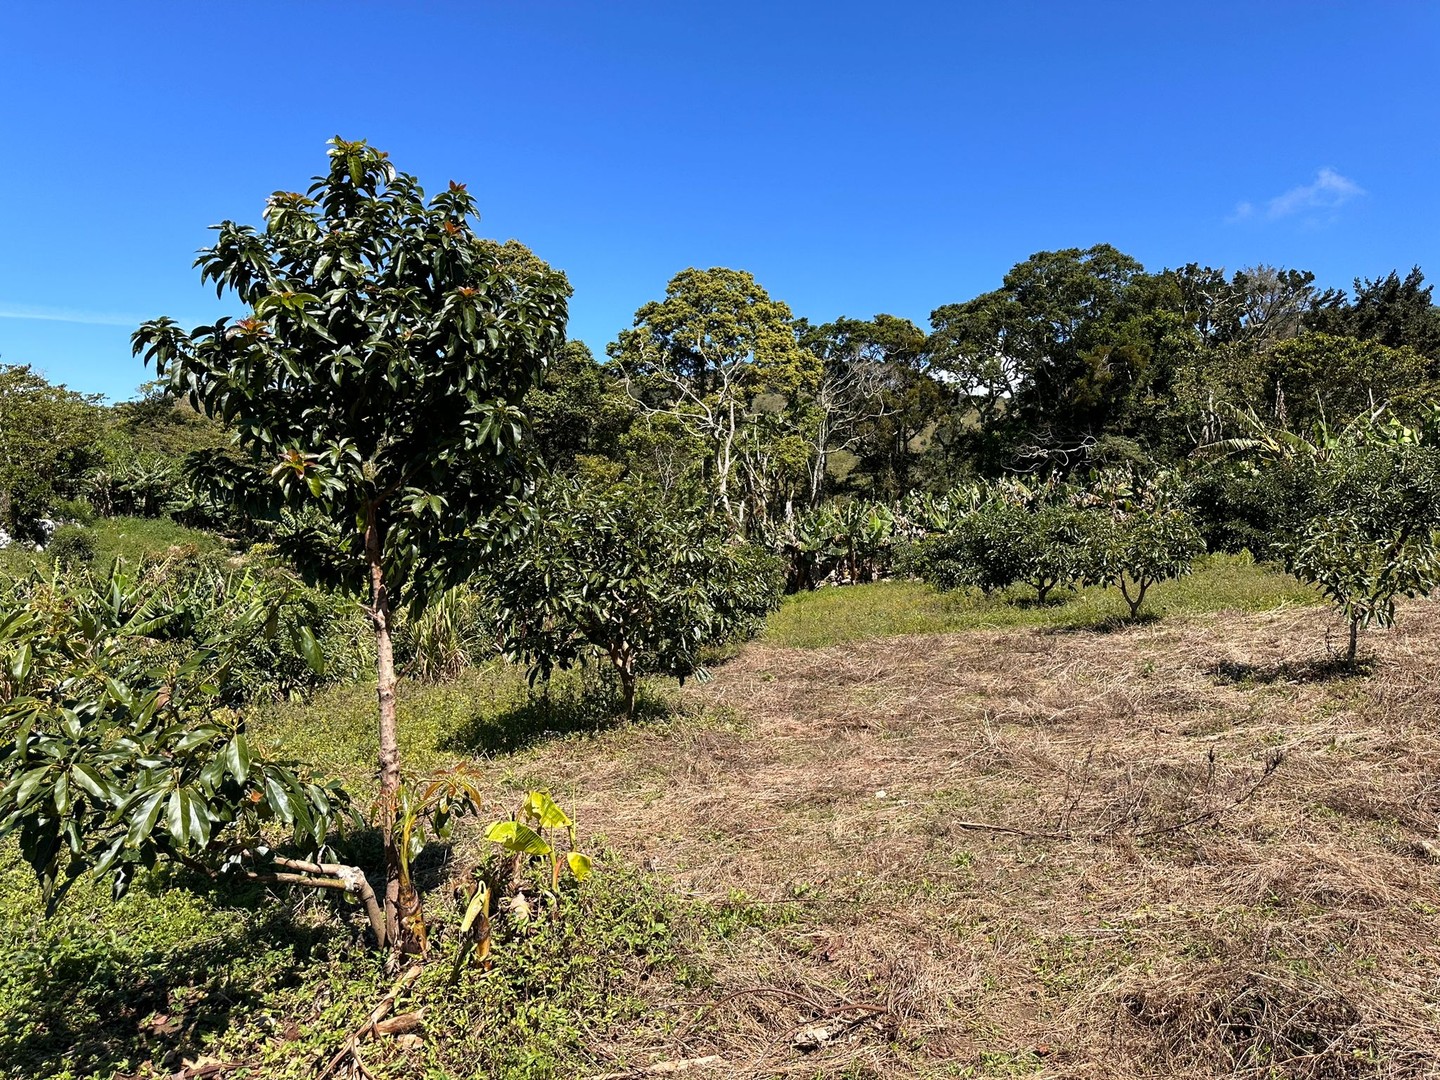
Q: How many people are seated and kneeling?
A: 0